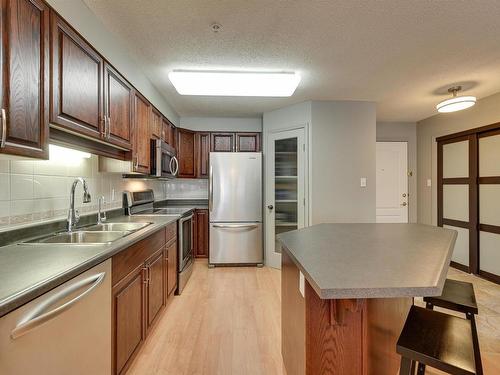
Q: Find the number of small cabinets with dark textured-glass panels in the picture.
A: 2